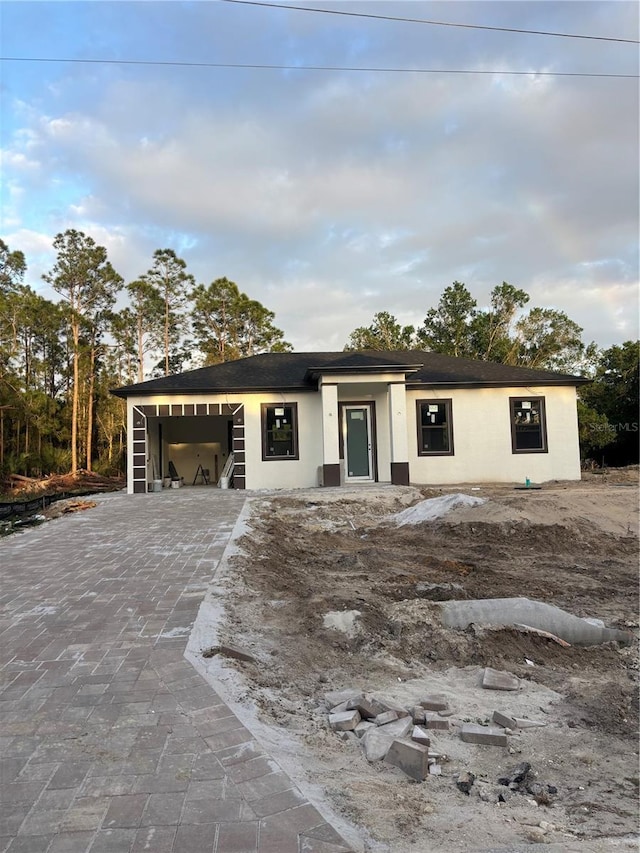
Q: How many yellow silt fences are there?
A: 0